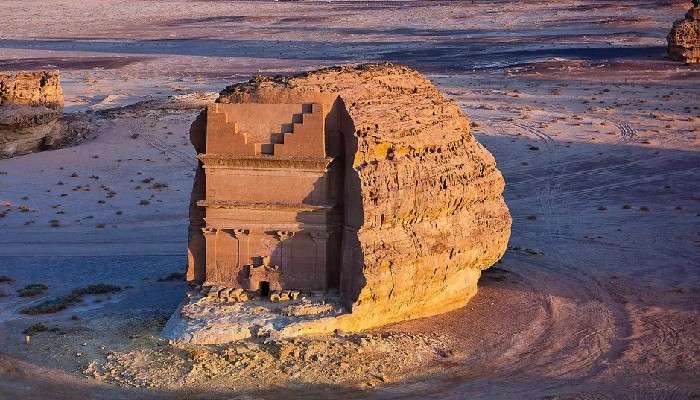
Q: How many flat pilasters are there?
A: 4